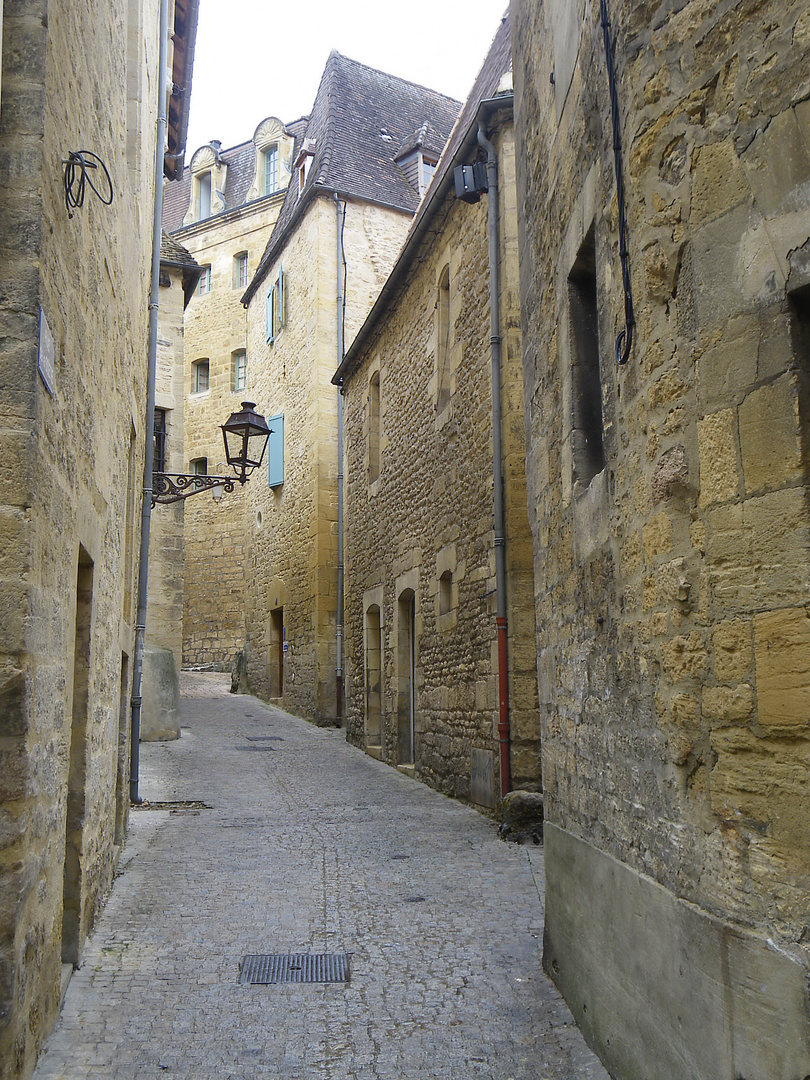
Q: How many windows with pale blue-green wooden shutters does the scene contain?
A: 2